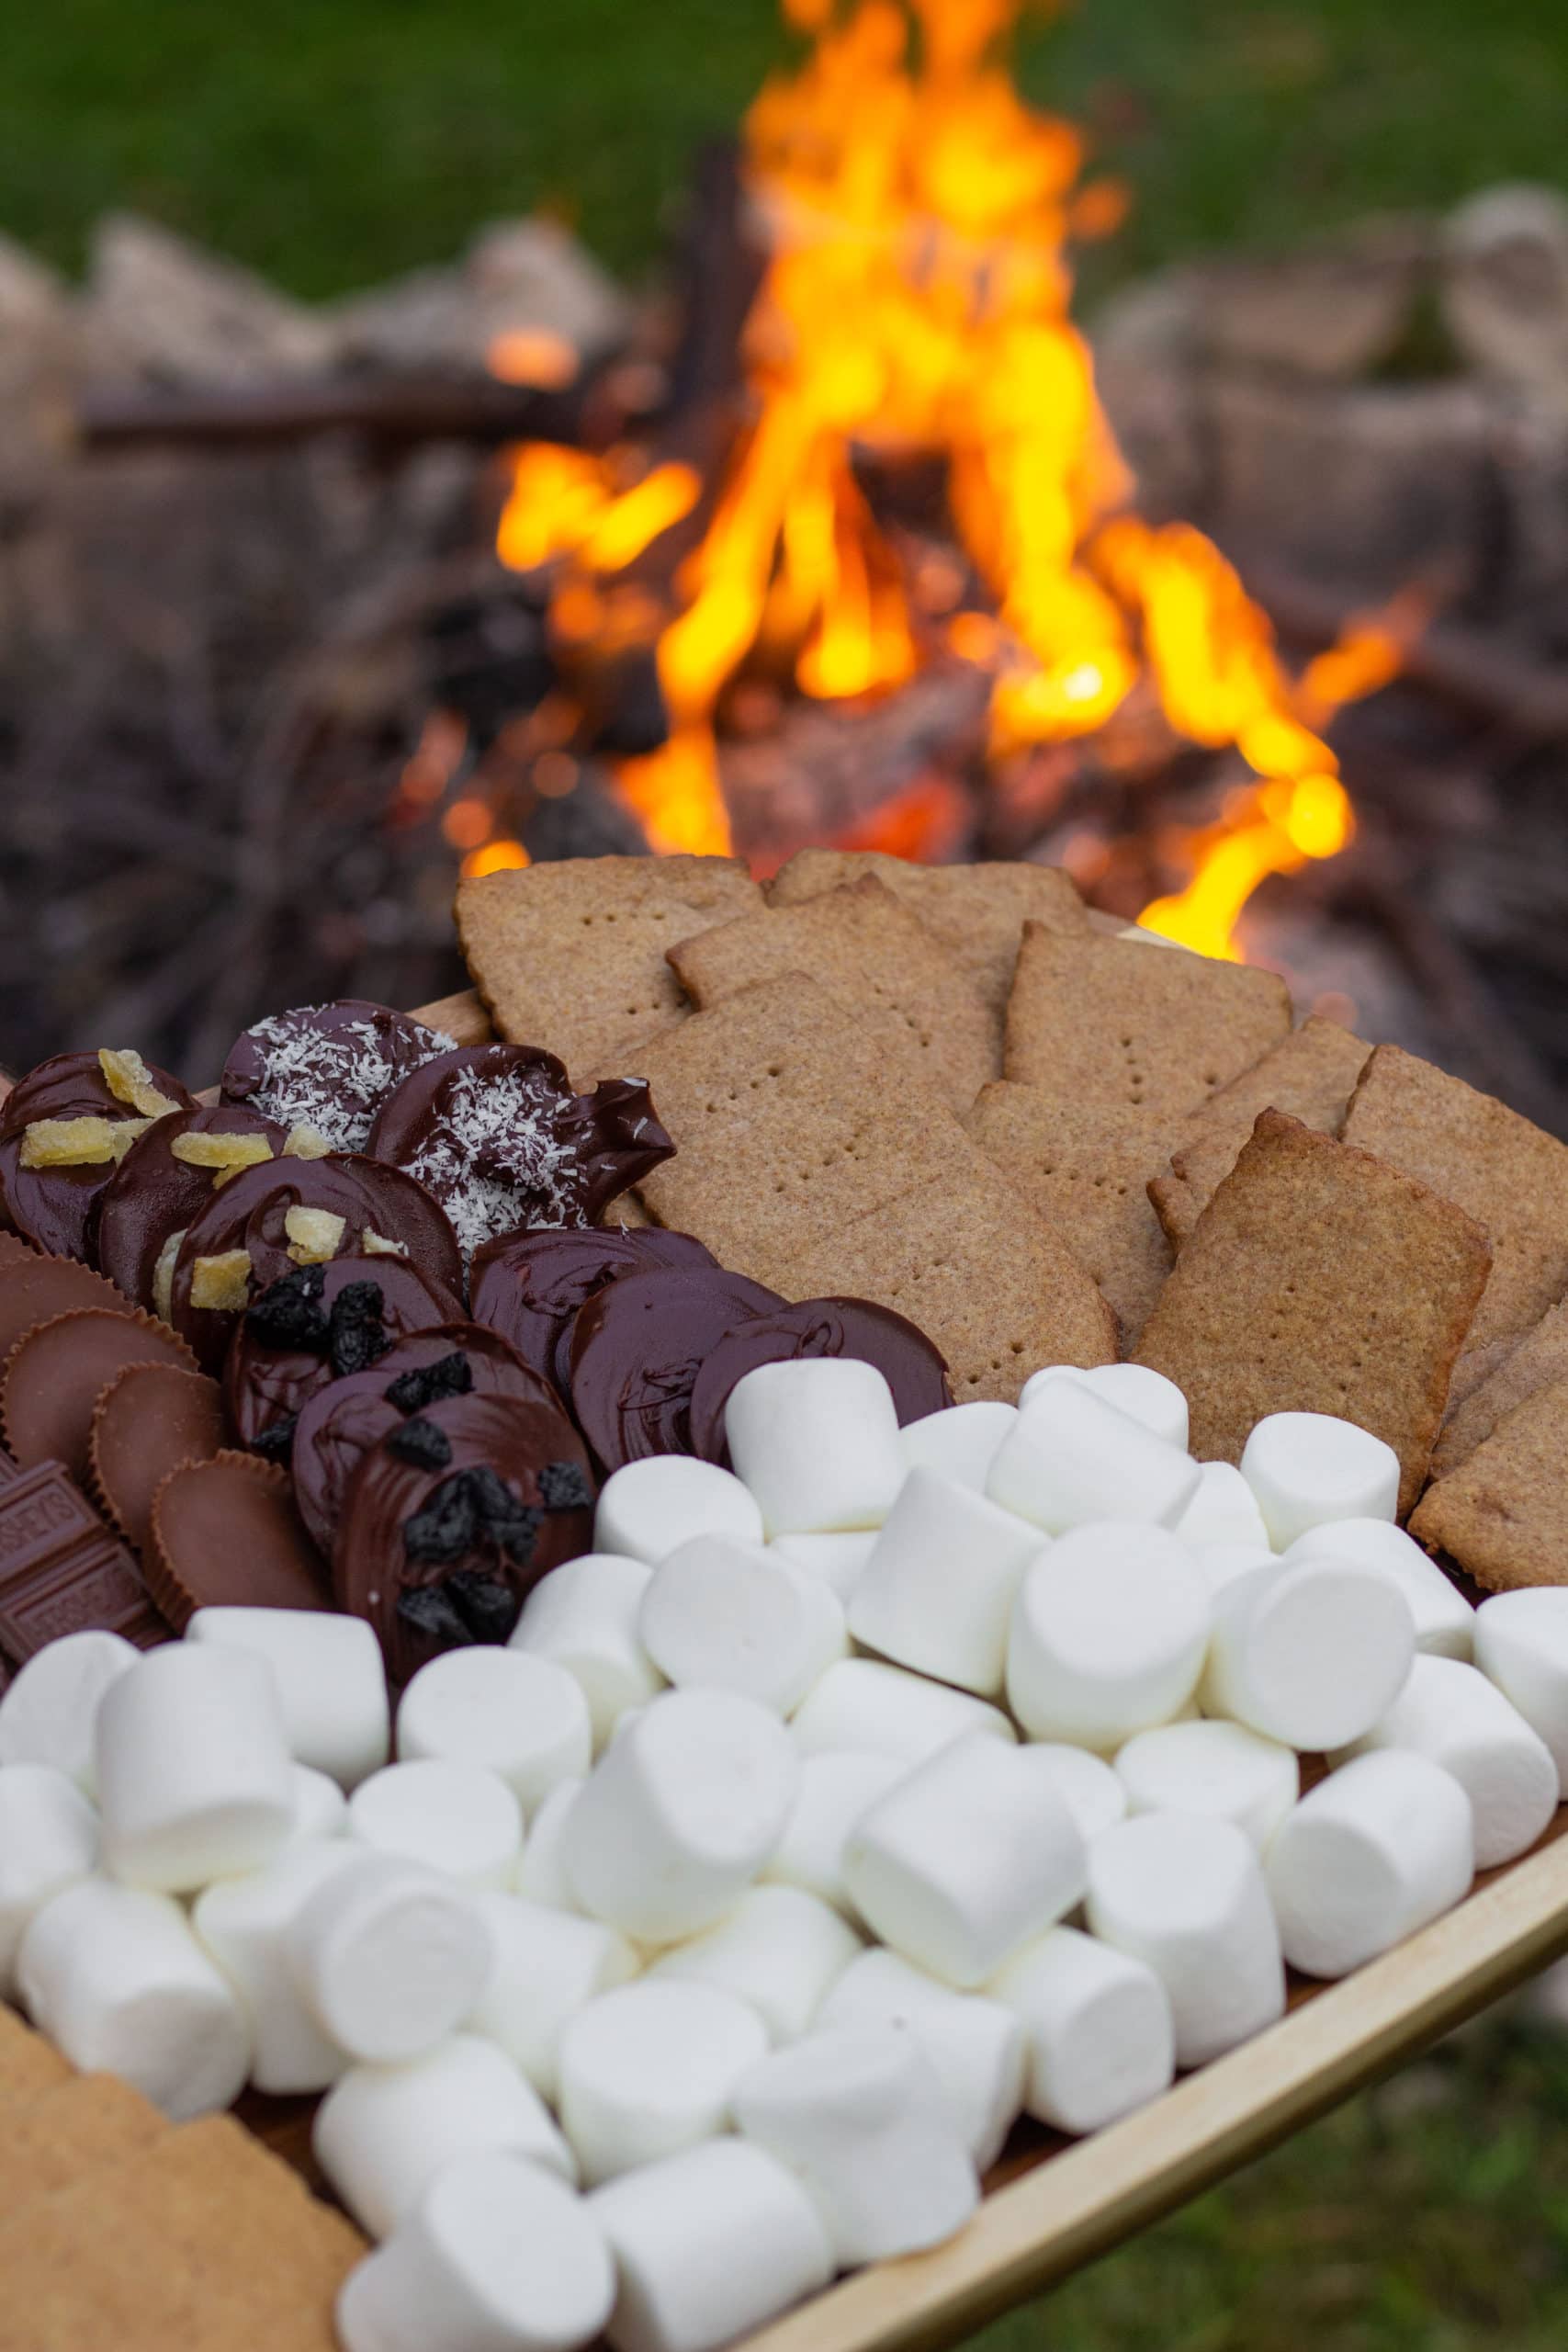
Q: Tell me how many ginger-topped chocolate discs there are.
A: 3